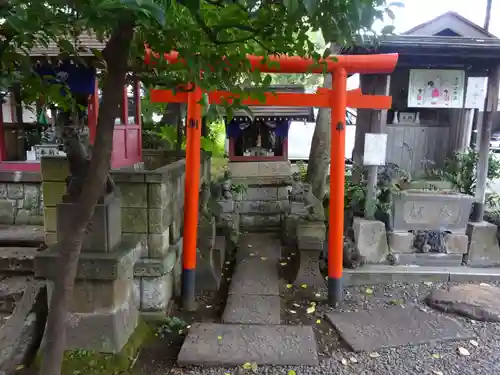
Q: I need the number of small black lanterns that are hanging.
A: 0